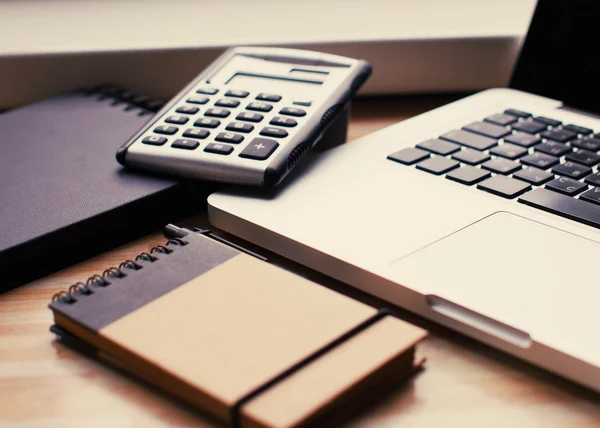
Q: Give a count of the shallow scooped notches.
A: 1